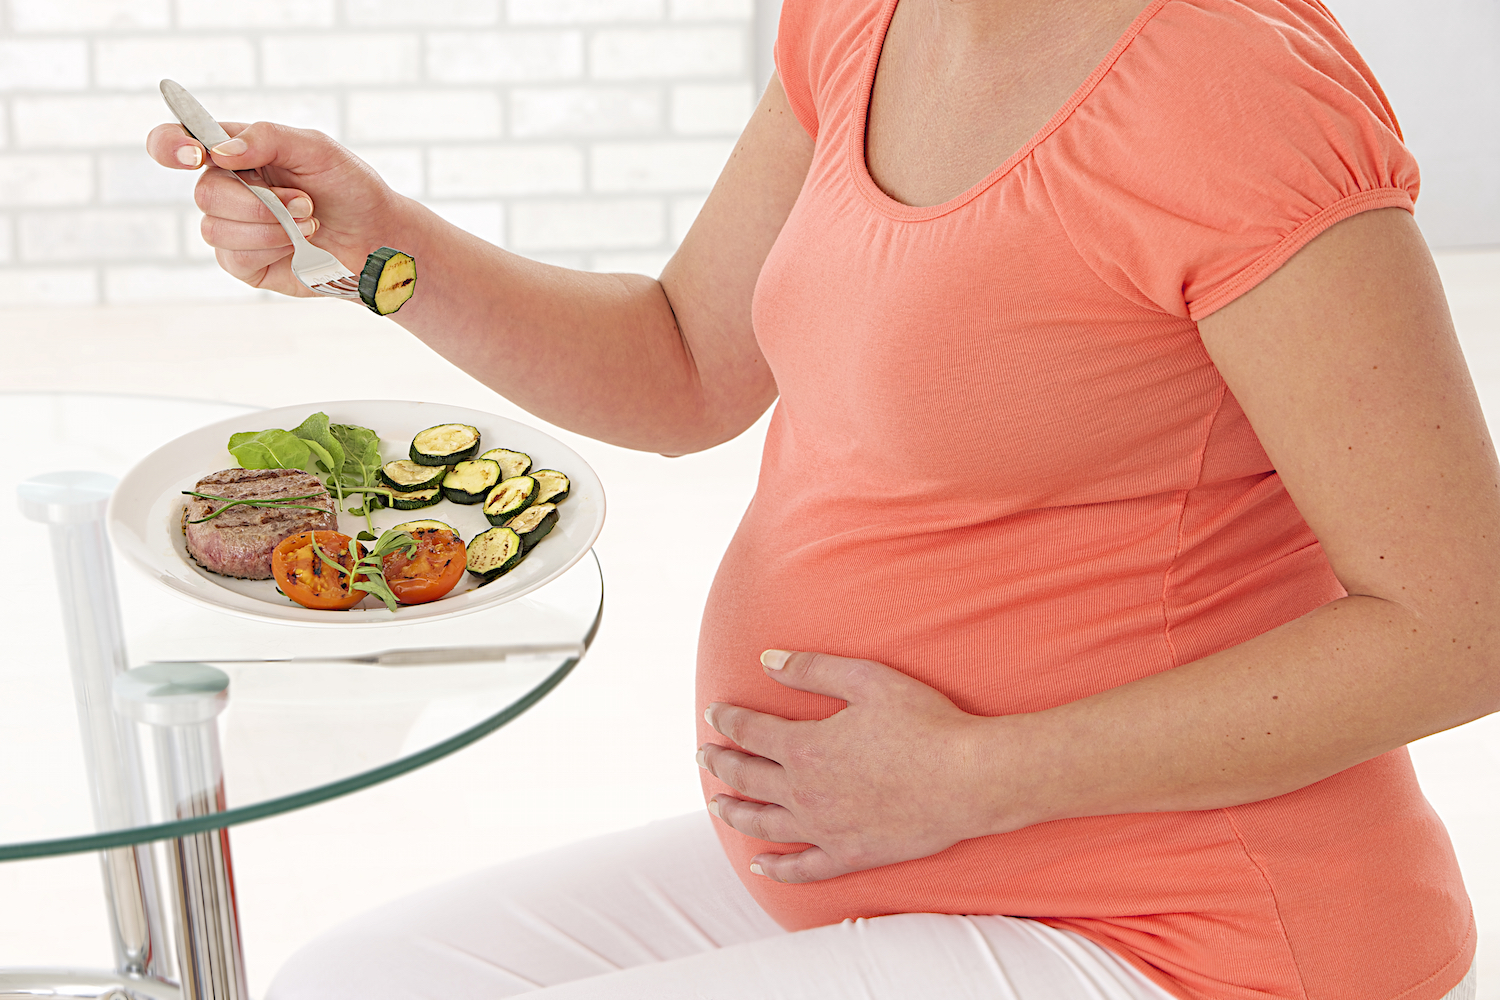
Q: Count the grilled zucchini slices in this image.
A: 11